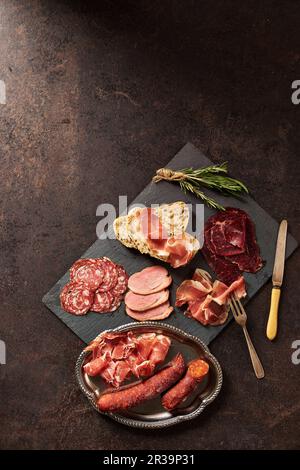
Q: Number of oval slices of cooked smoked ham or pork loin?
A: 3